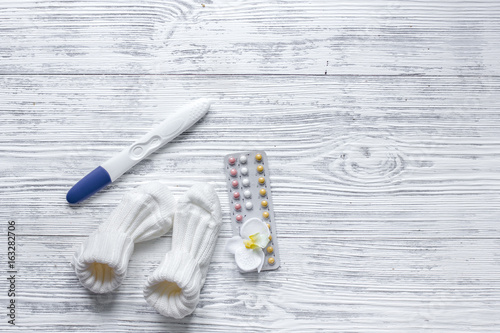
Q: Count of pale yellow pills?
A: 10